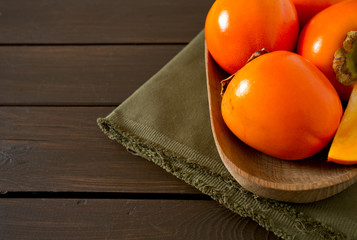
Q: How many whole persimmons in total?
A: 4